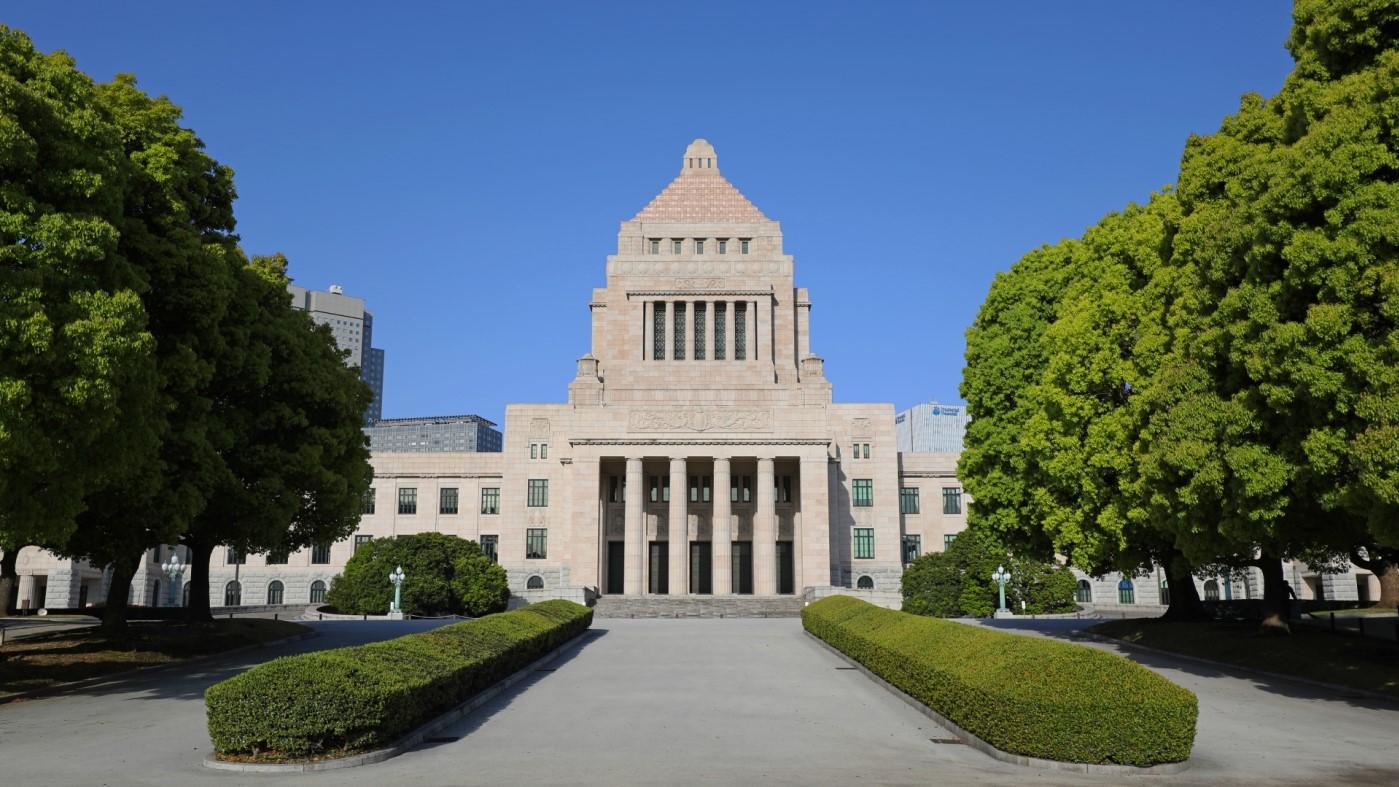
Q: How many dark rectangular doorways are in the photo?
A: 5